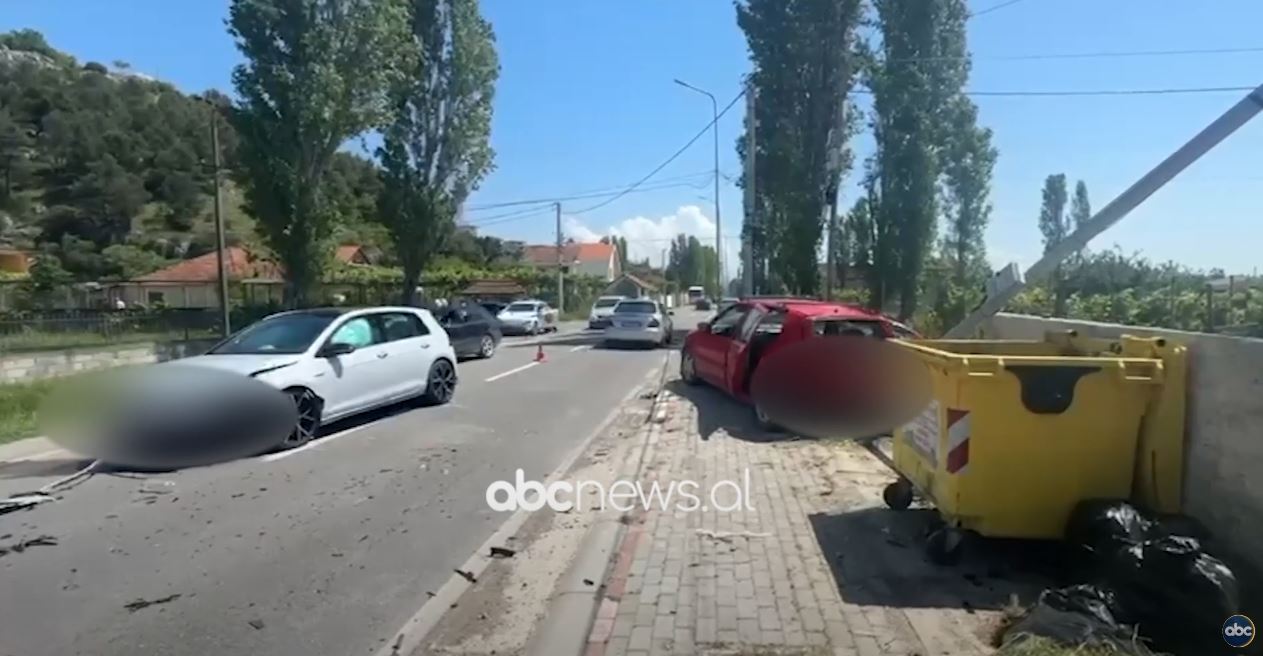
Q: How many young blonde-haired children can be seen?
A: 0